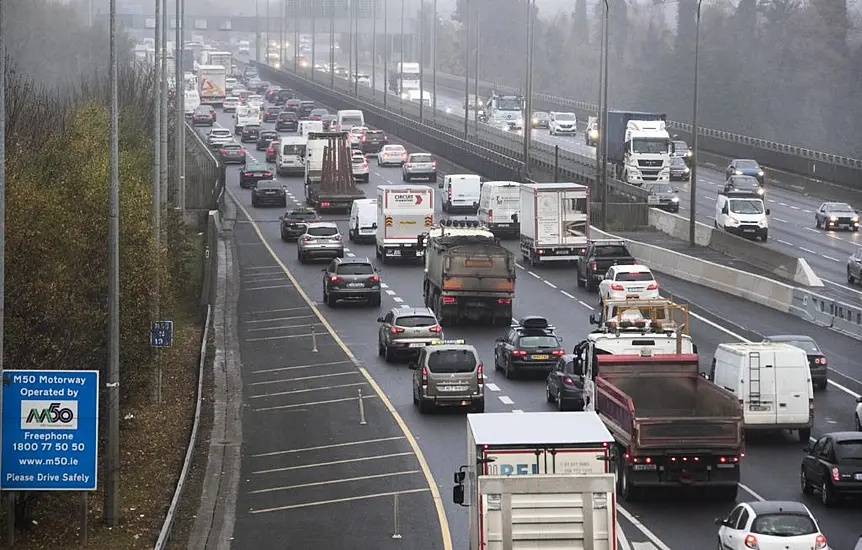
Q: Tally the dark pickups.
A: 1